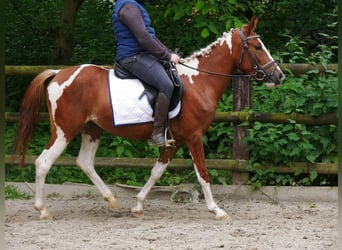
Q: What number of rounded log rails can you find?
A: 3